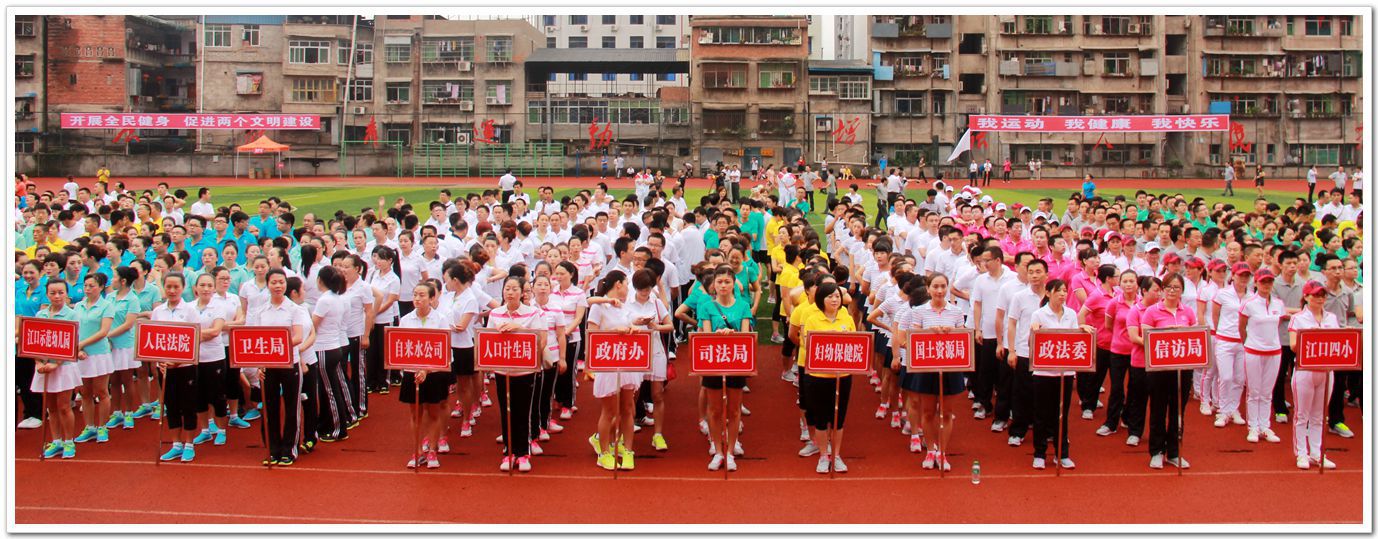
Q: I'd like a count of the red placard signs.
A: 12